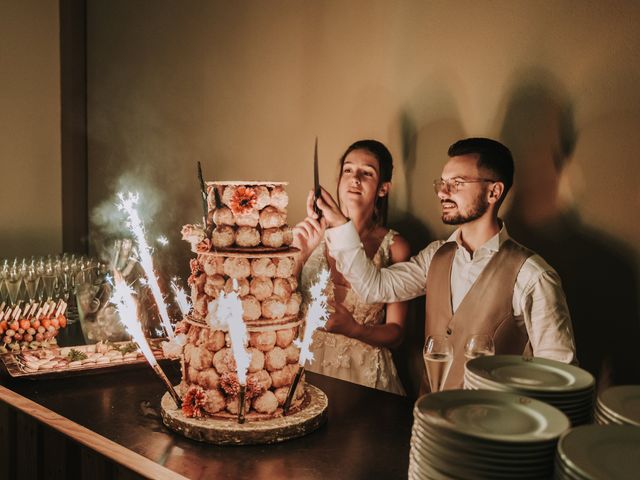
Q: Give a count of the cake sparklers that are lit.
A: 5